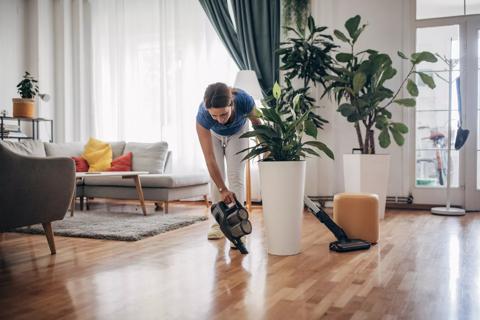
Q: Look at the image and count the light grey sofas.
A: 1